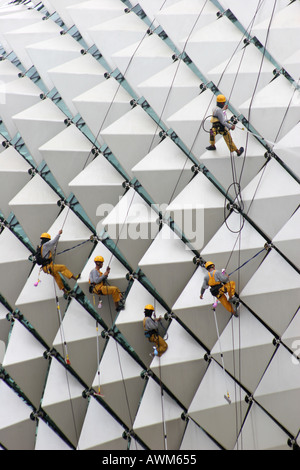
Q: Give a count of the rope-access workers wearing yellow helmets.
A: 5